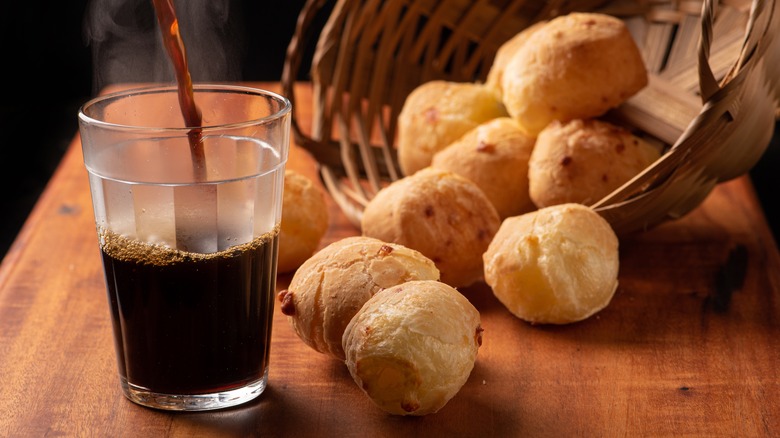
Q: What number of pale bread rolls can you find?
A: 10